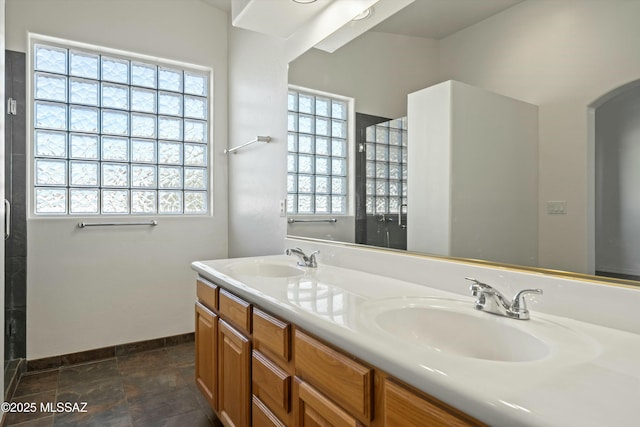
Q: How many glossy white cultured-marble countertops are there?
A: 1